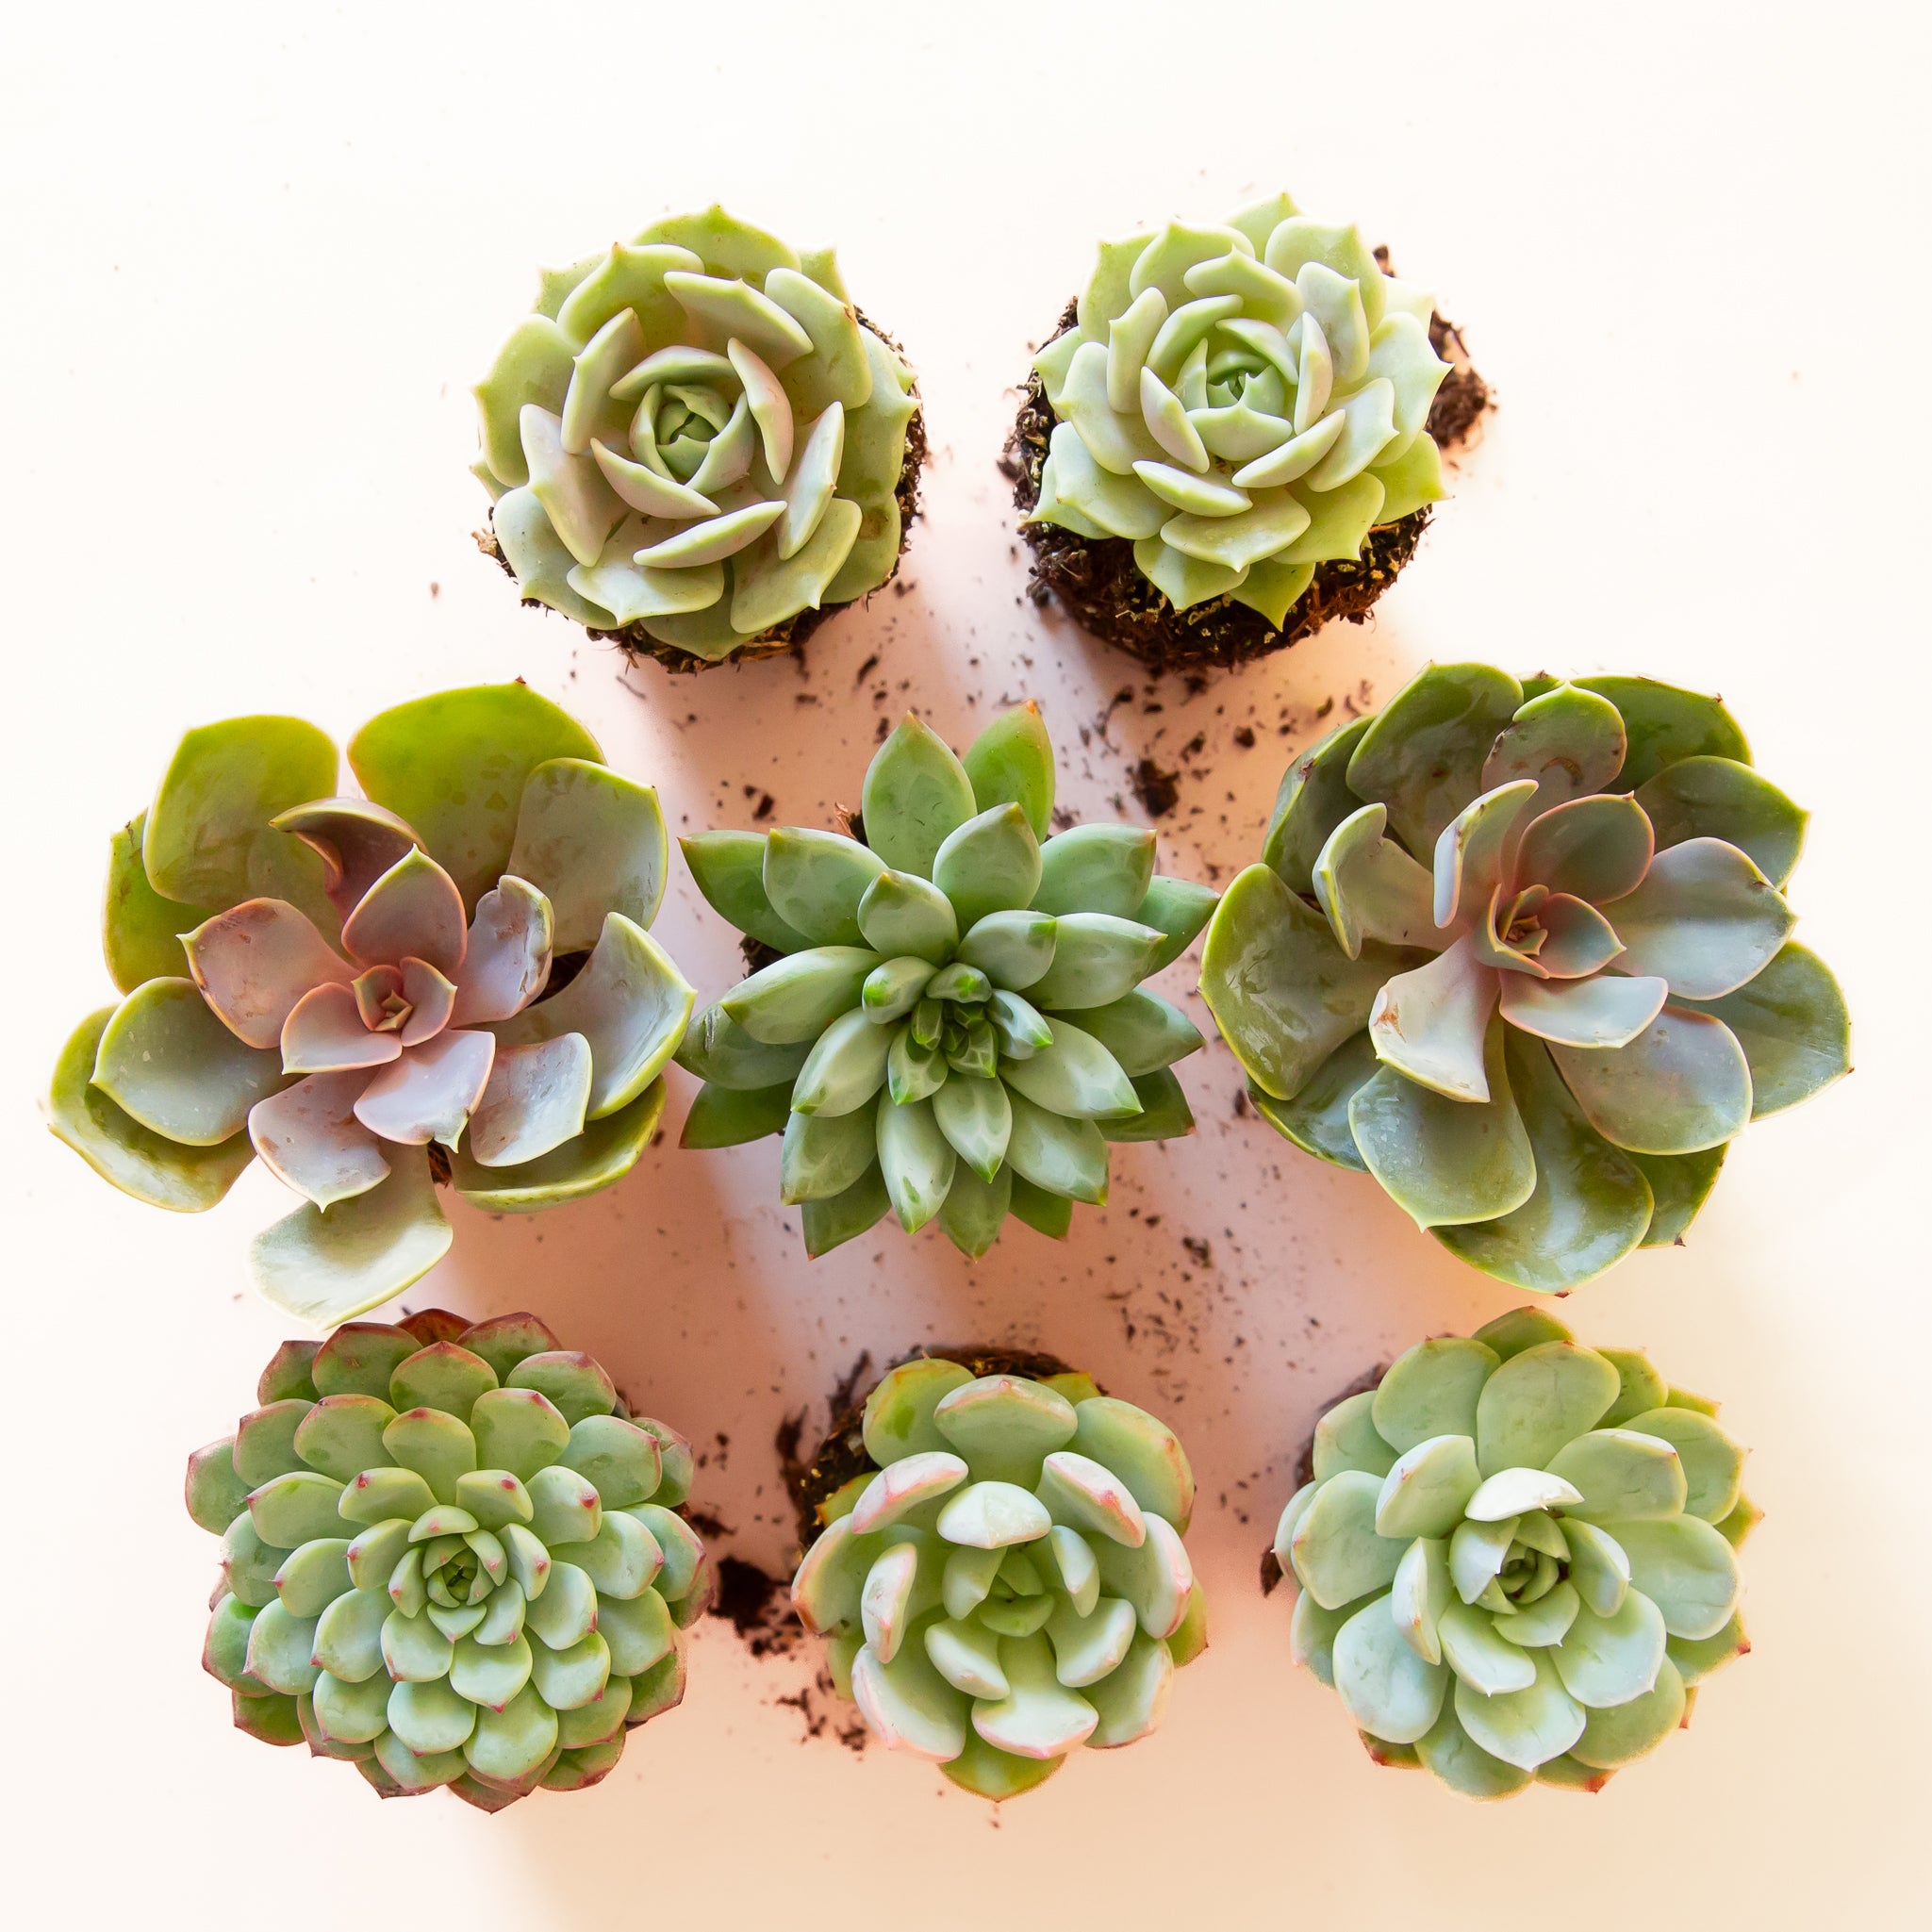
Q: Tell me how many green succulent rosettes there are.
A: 8